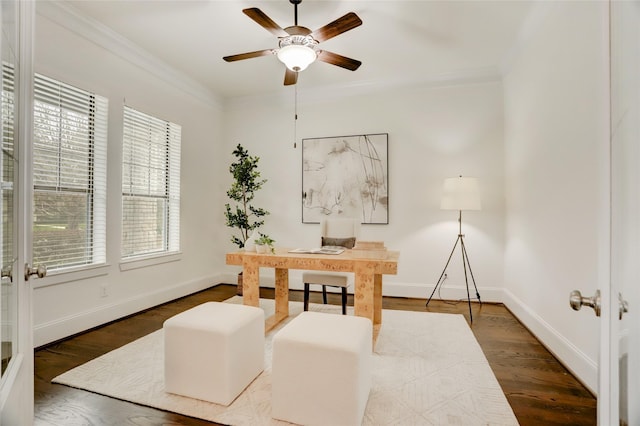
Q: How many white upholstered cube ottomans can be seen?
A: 2